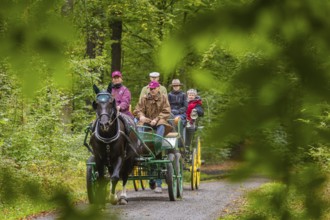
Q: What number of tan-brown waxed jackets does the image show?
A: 1